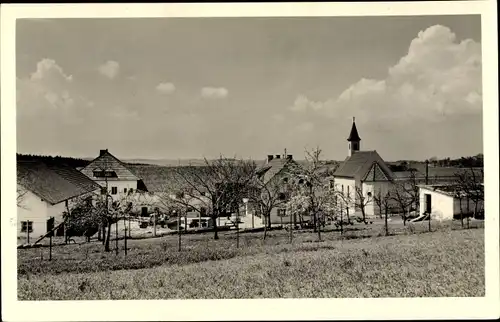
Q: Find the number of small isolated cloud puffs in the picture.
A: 3